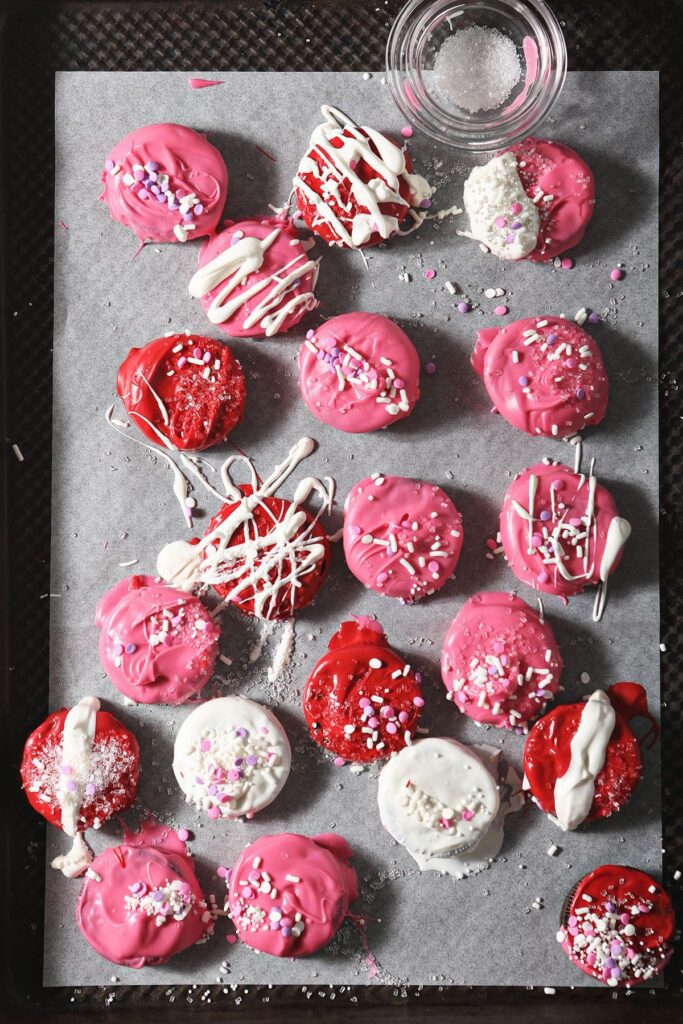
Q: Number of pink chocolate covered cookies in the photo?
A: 11